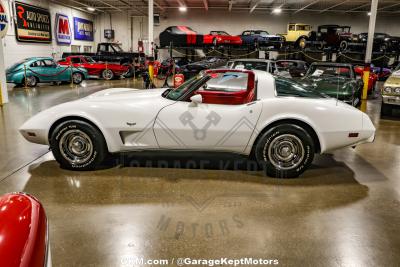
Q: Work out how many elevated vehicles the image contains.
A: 6